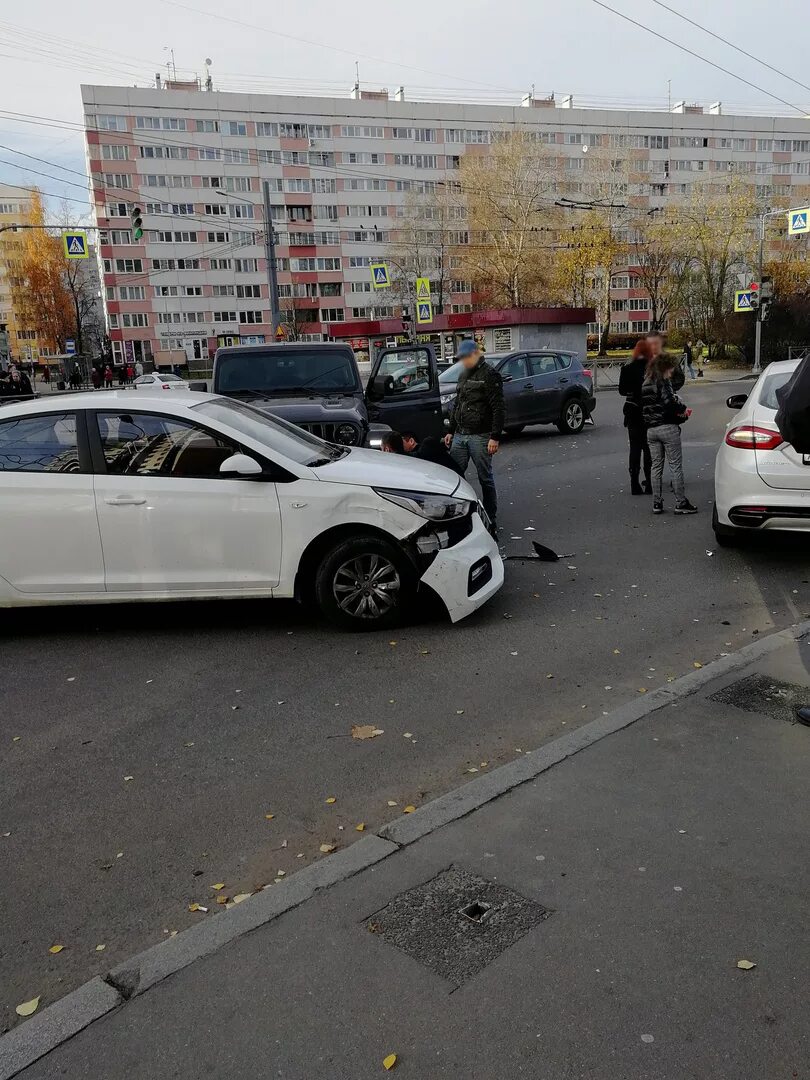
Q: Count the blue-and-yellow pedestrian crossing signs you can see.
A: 5